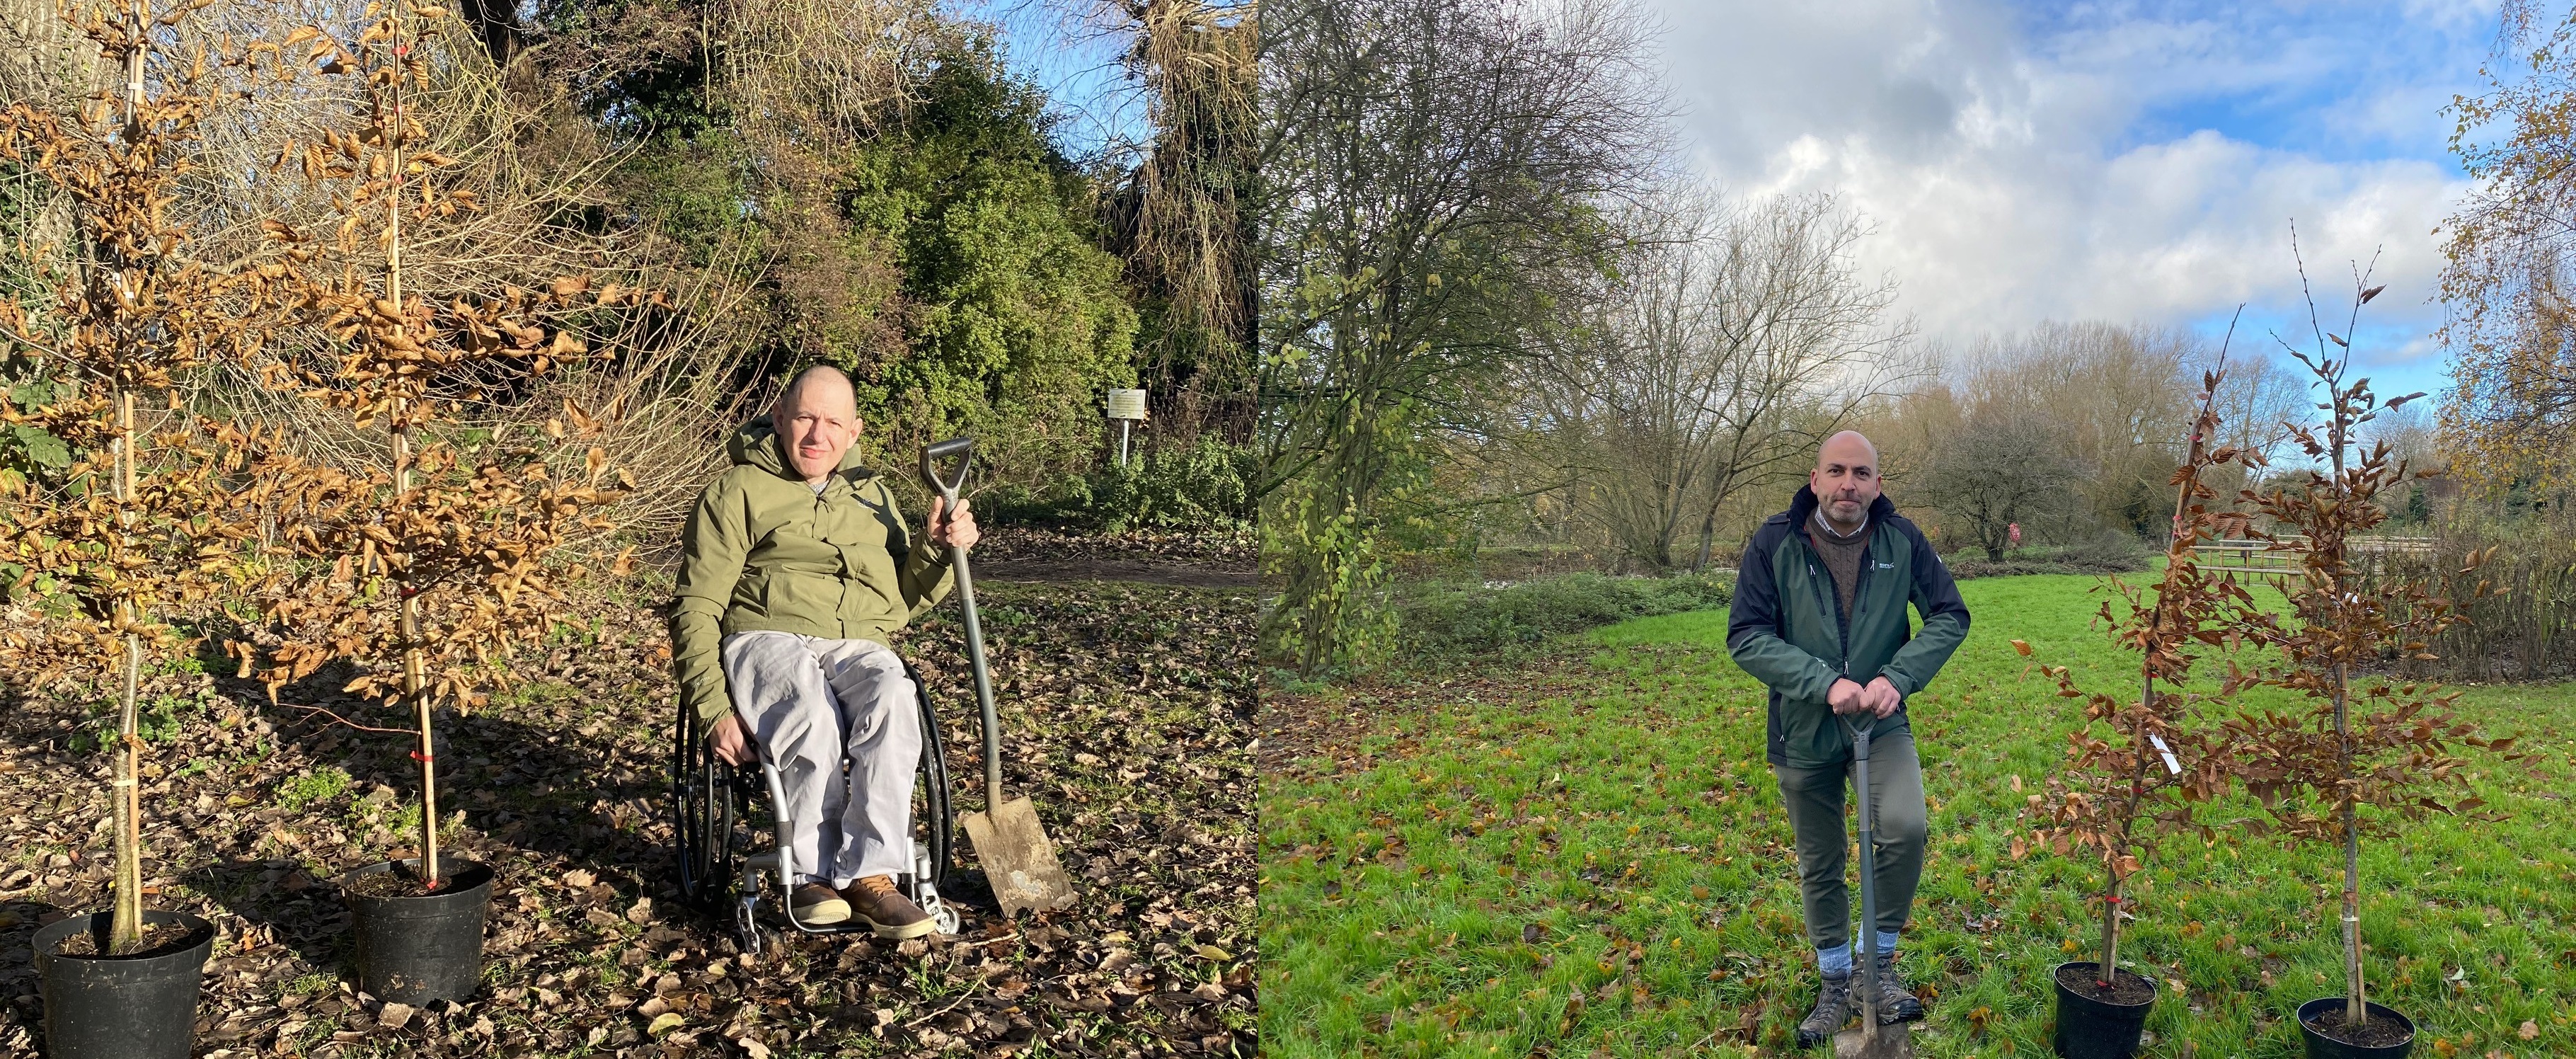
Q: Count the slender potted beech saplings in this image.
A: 4